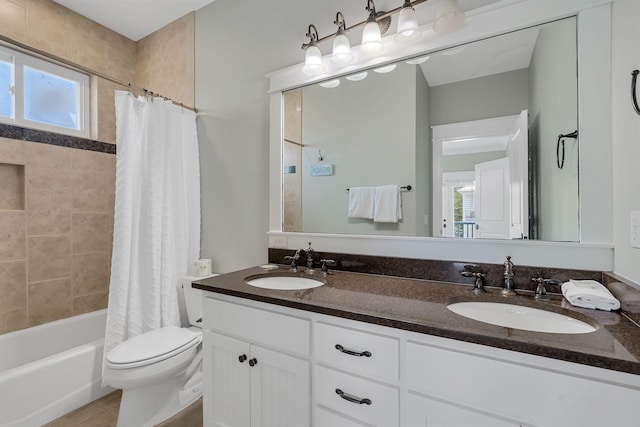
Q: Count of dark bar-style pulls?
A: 2